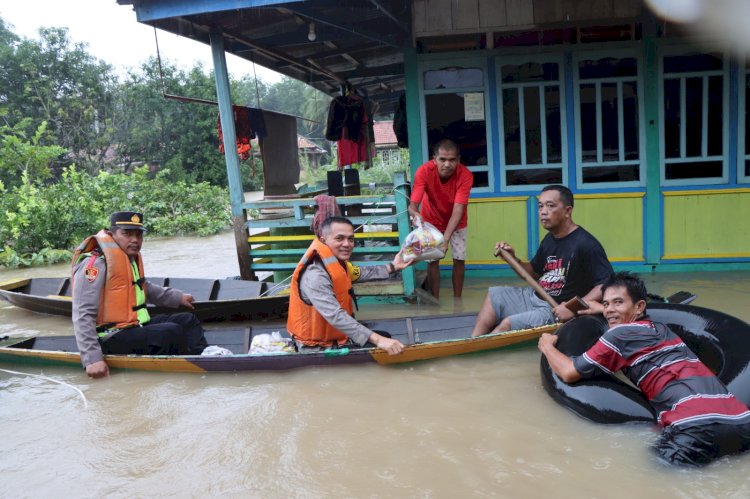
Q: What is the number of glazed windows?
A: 5